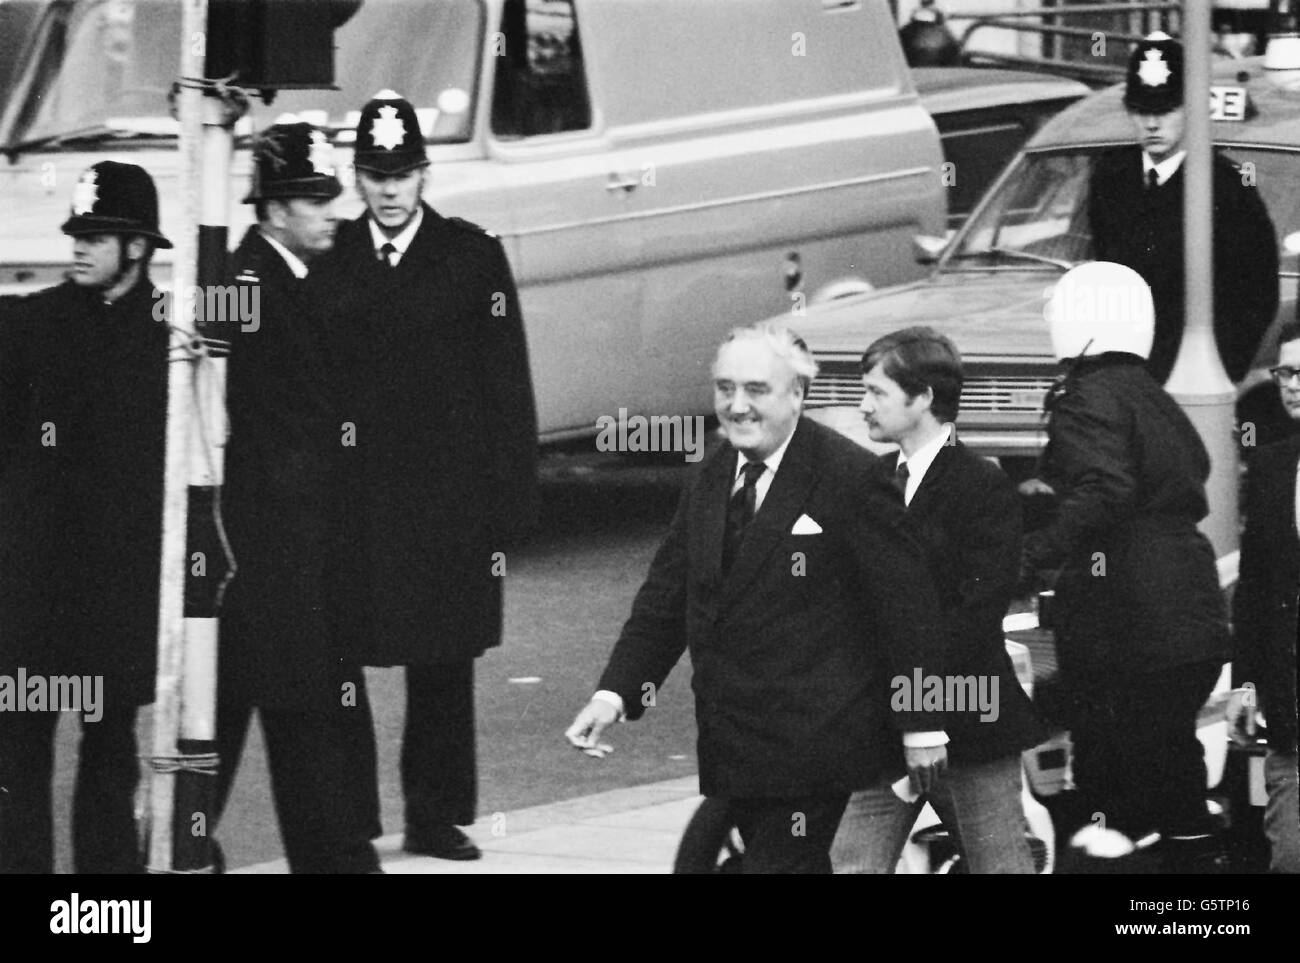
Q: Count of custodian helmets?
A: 4